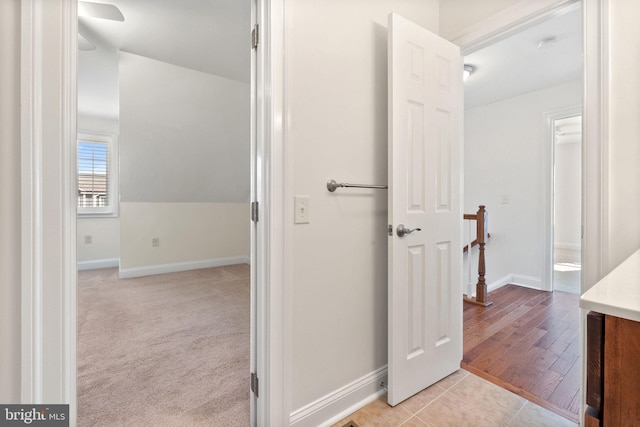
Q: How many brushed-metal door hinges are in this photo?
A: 3